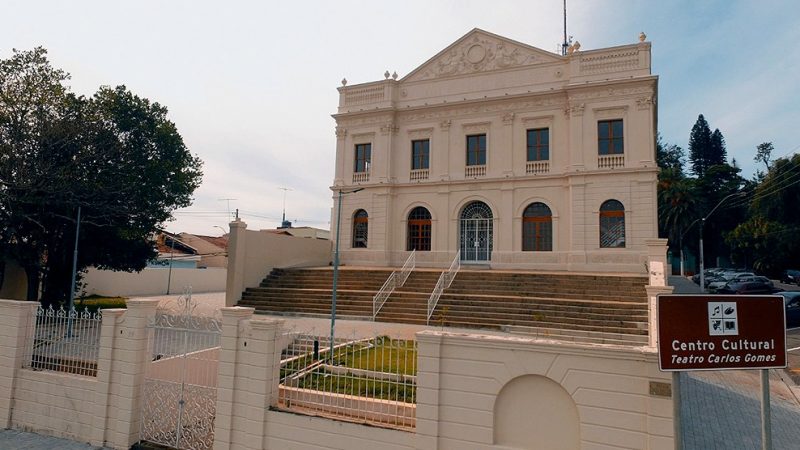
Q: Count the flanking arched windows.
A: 4